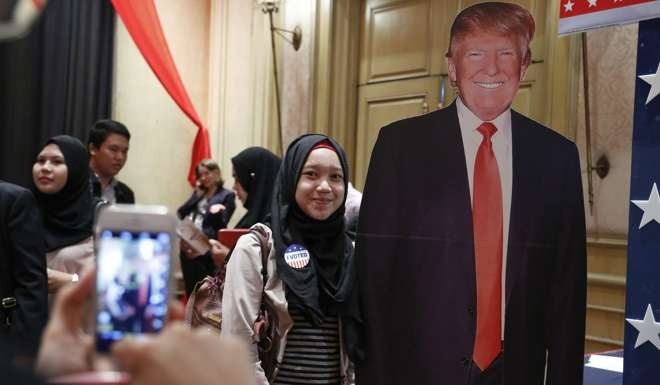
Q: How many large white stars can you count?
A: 3